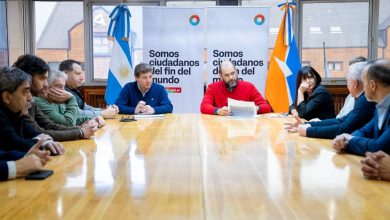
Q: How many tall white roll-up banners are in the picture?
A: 2